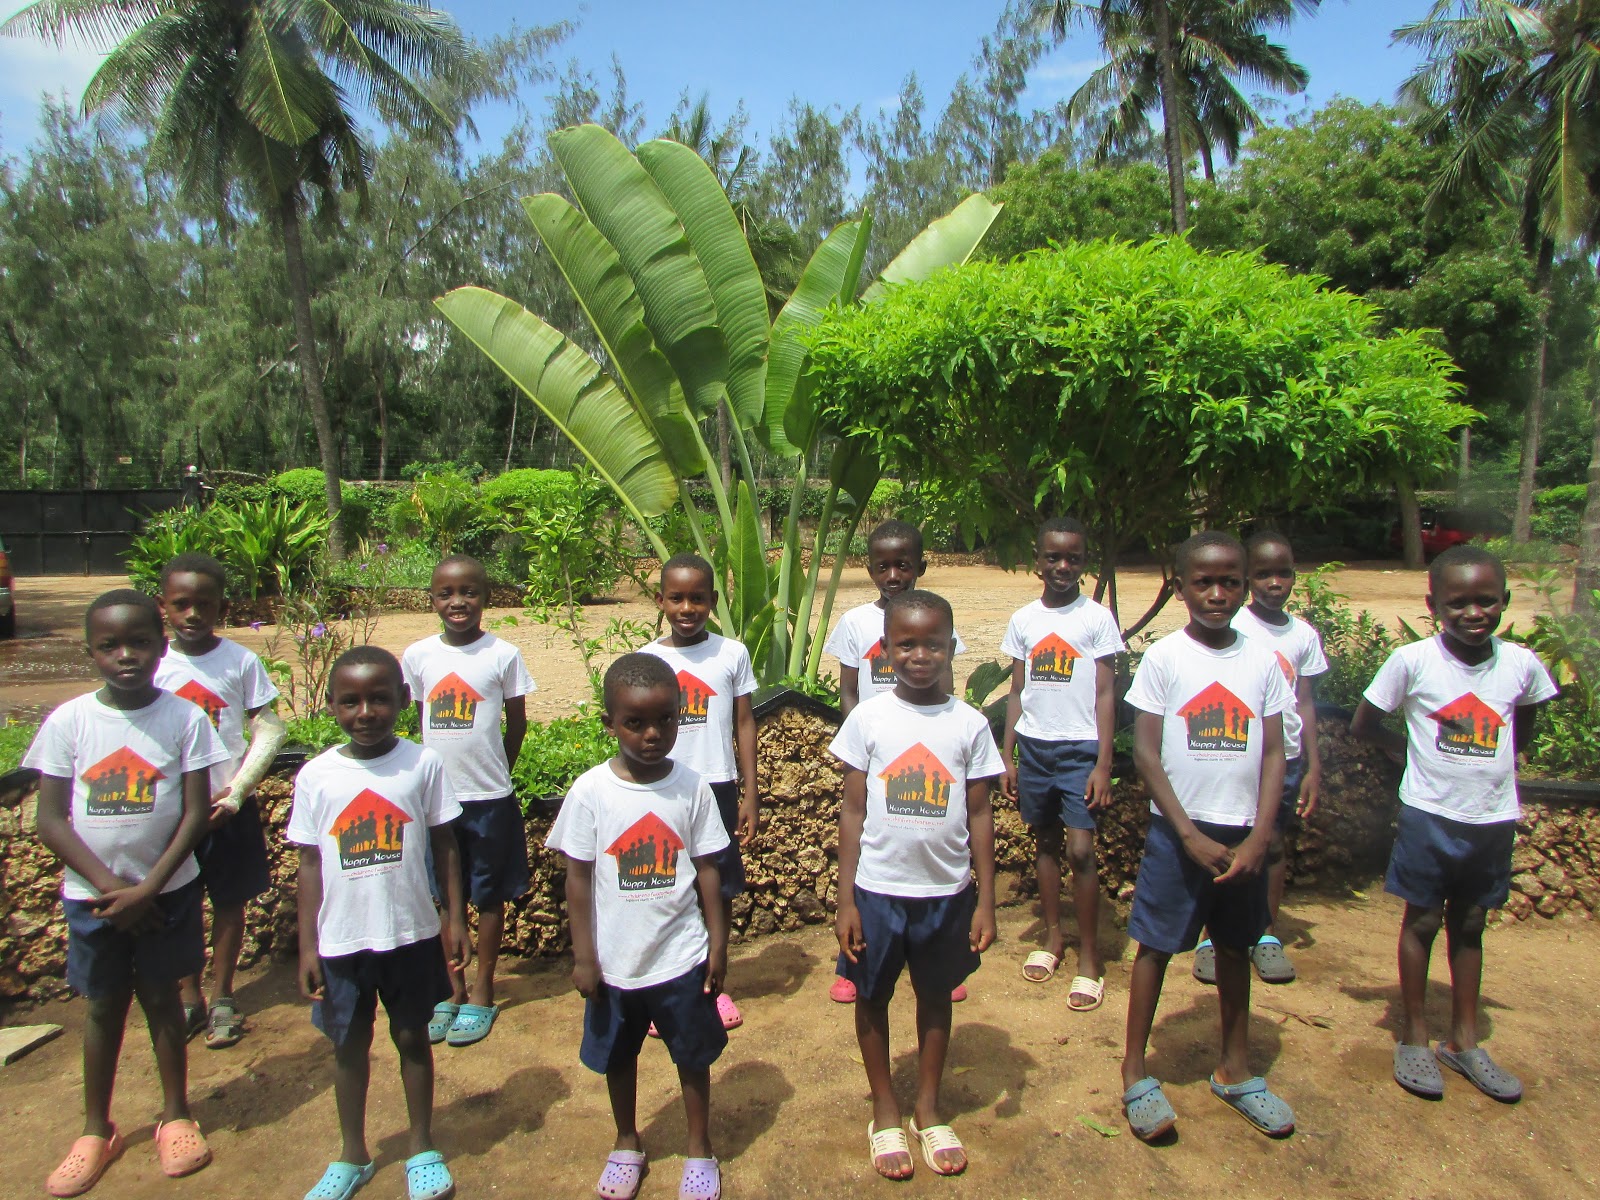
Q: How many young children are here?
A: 12